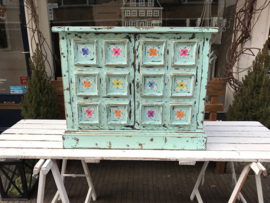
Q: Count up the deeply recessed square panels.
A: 12